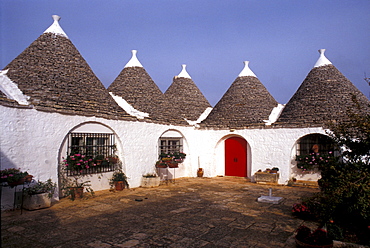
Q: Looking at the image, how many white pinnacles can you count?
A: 5